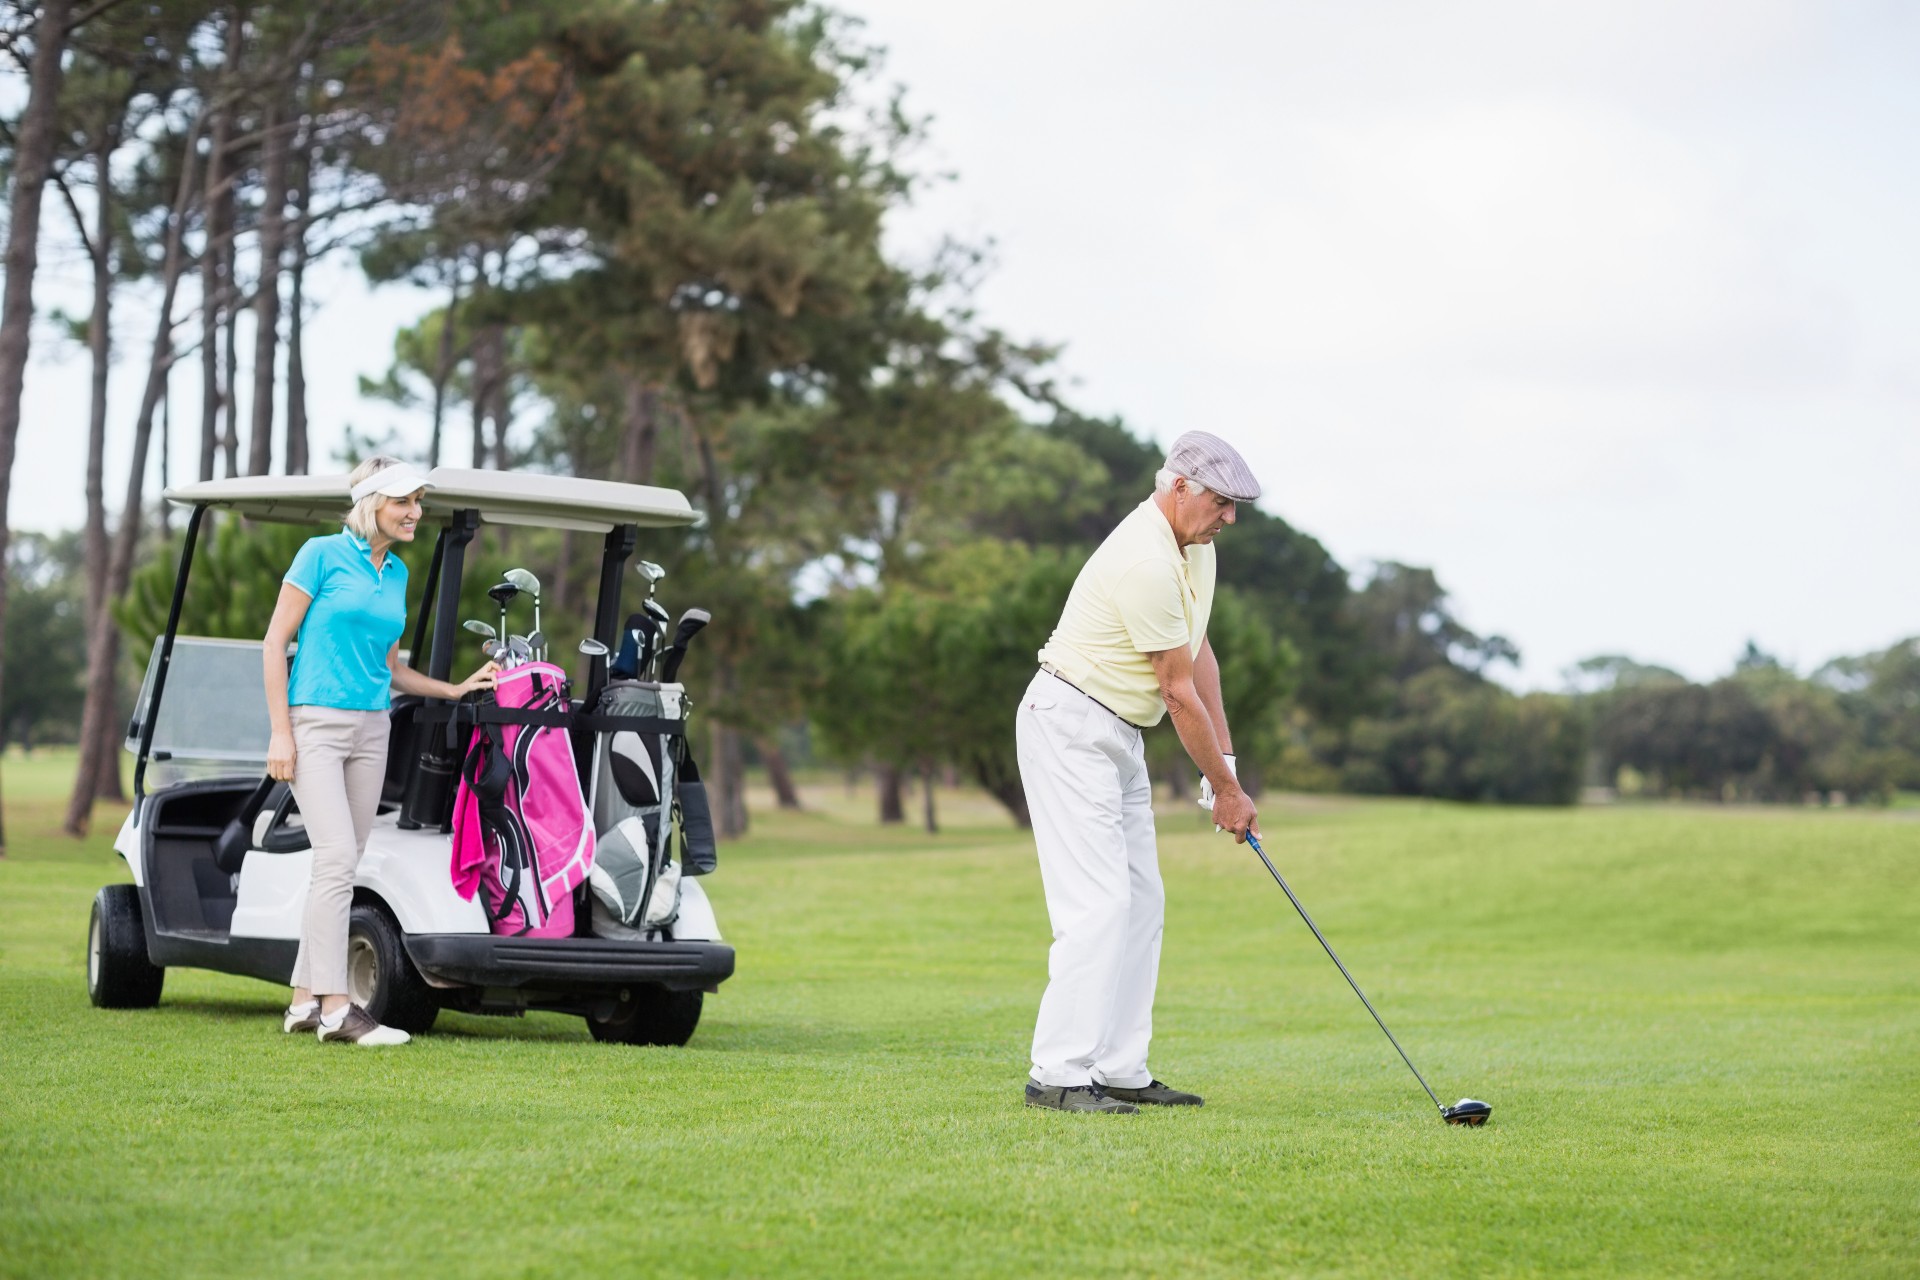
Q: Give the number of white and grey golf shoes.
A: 2